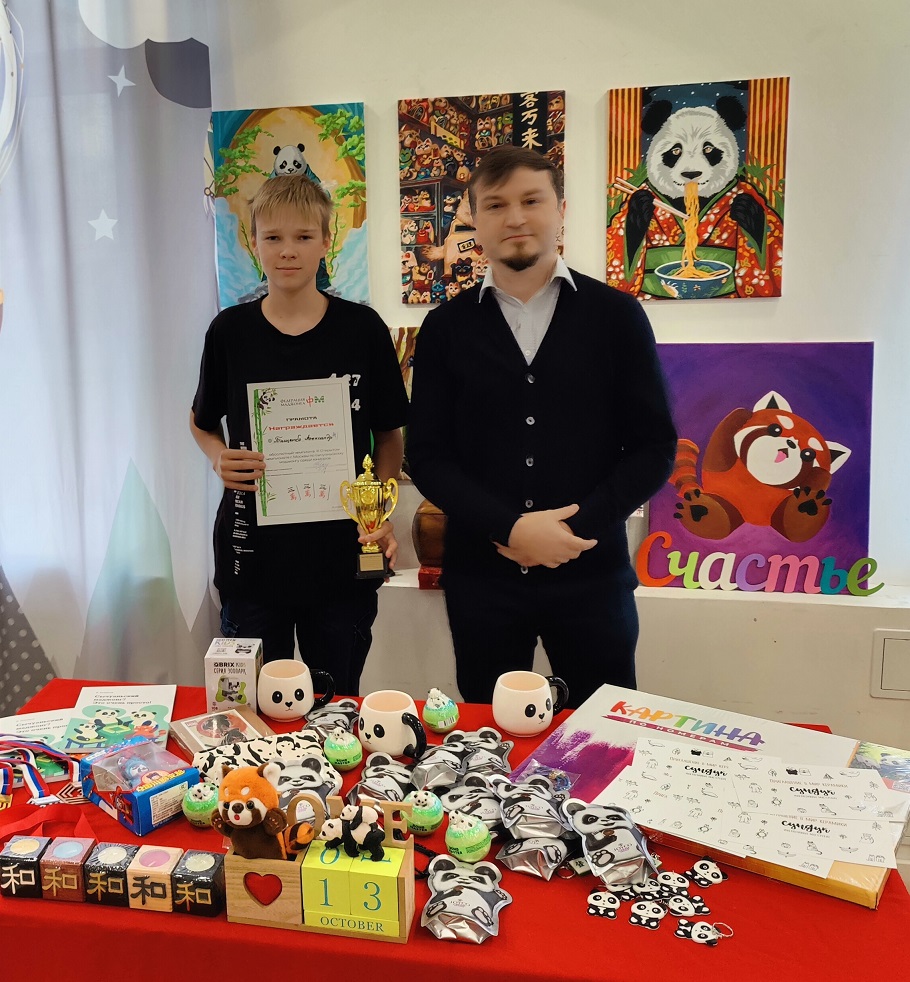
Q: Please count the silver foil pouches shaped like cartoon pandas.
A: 10